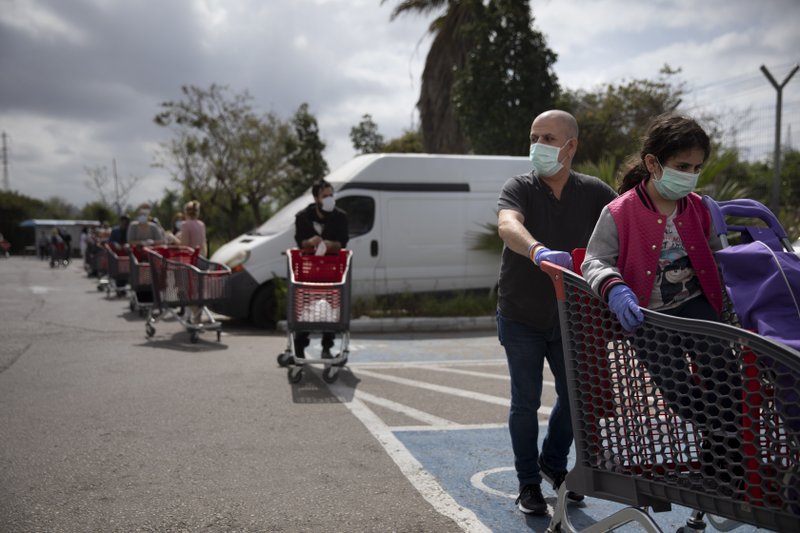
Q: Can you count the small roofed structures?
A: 1